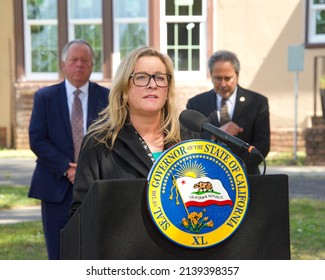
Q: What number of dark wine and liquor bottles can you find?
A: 0